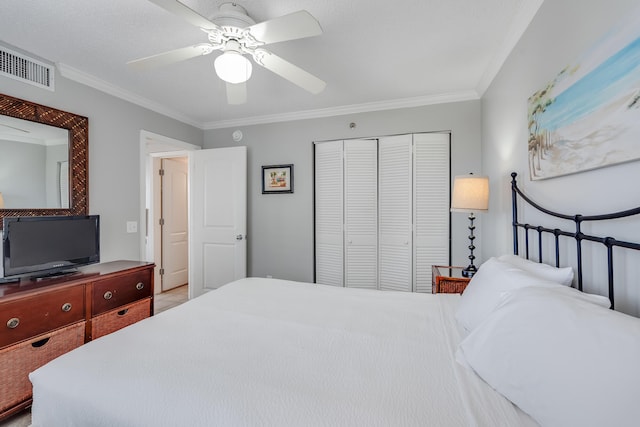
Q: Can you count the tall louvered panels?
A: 4